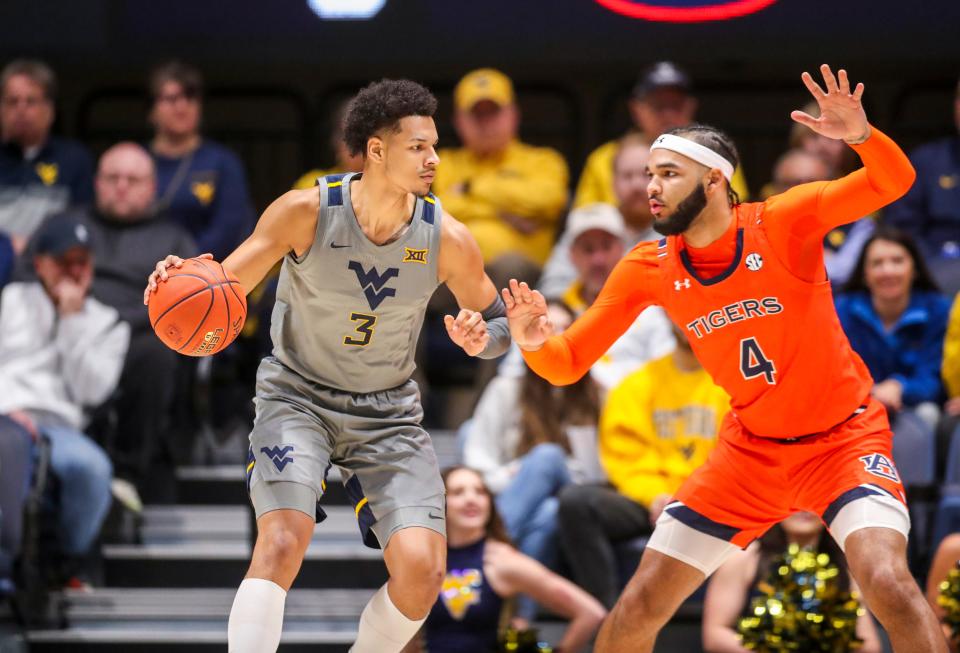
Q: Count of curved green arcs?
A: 0